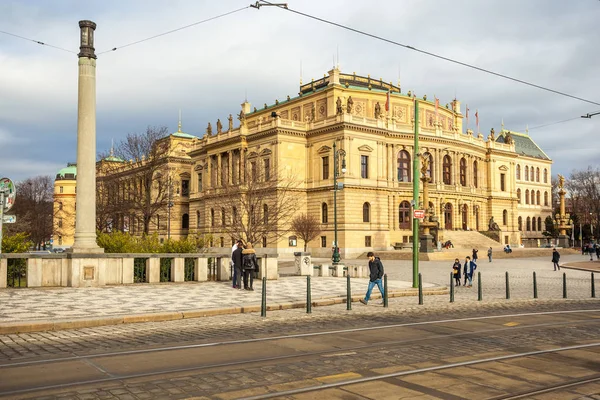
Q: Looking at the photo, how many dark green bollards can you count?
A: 11